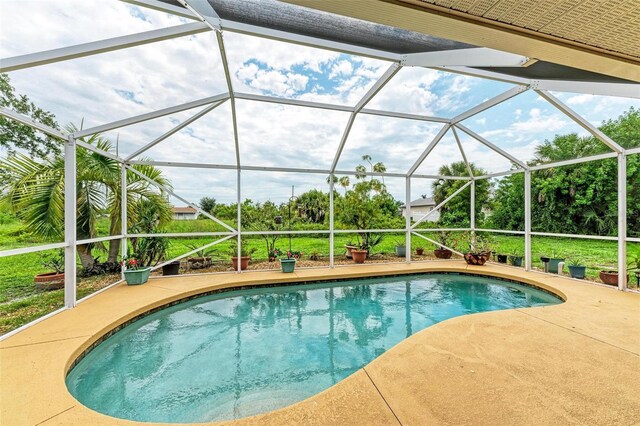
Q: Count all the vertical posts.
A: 8